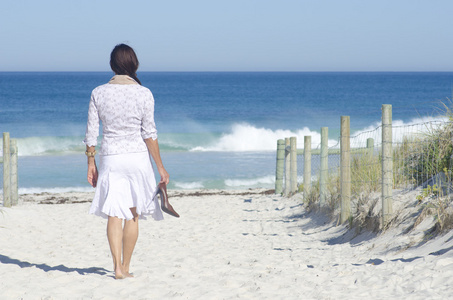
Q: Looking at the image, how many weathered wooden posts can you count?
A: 10